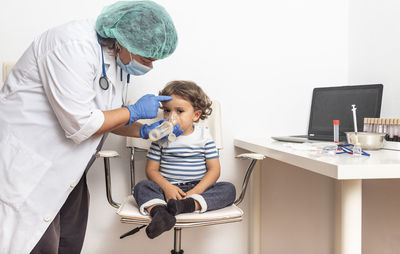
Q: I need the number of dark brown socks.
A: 2